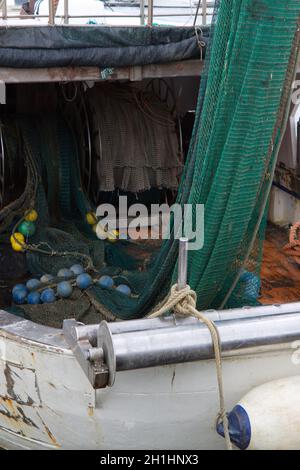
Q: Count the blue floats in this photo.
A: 11